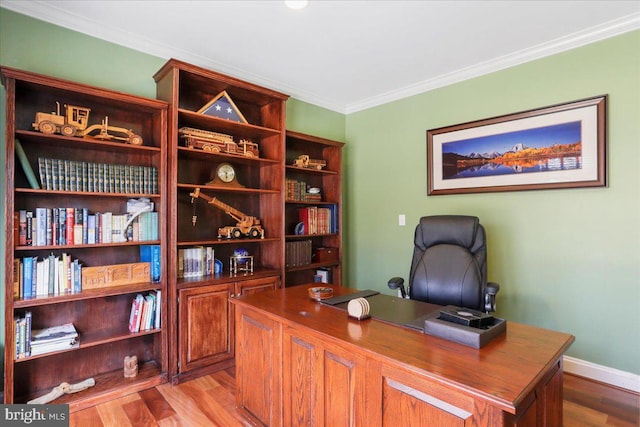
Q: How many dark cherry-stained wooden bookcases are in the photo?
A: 3